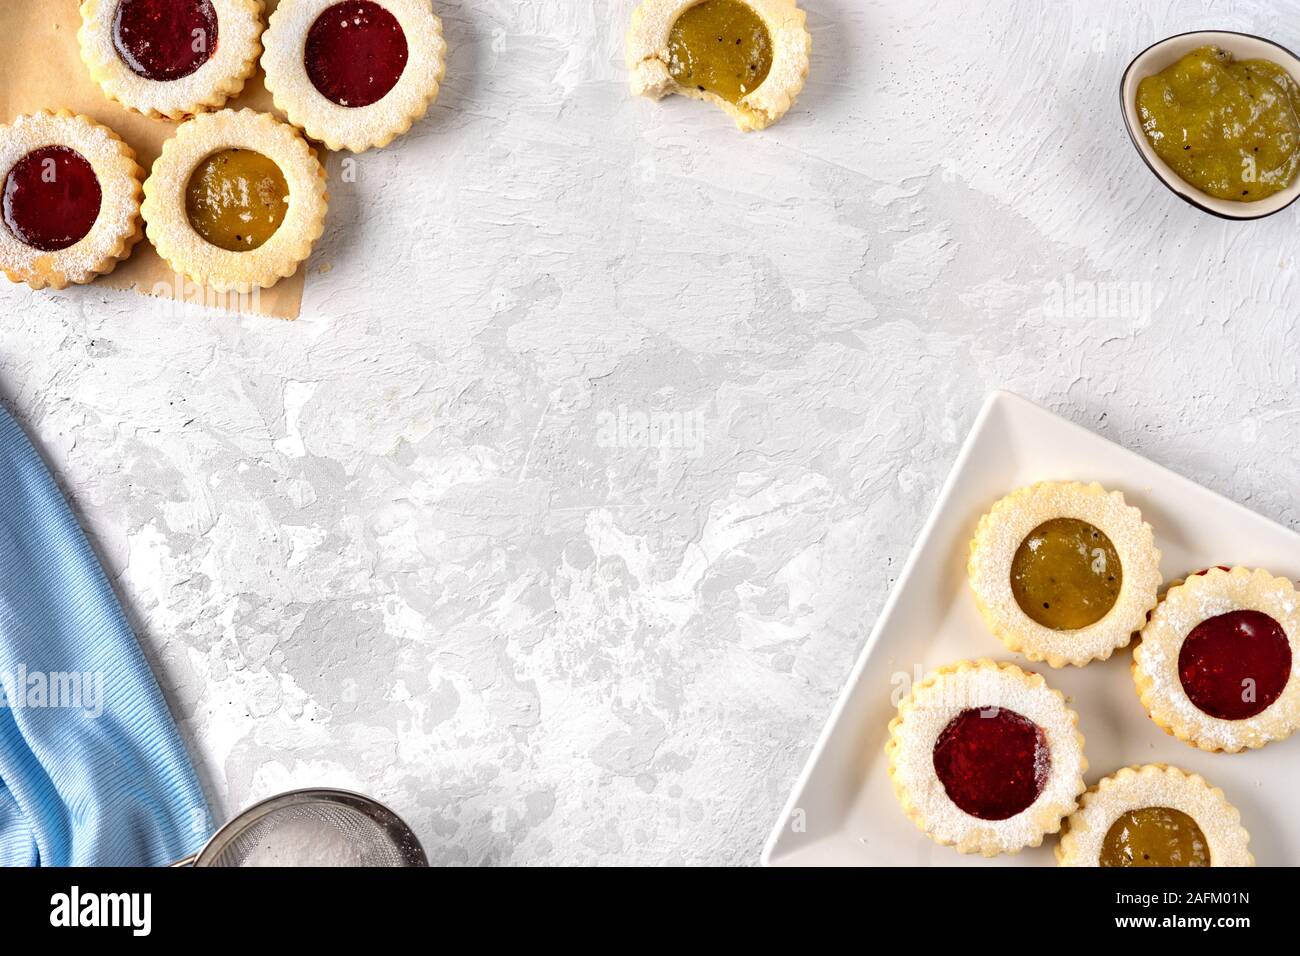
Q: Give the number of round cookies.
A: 9